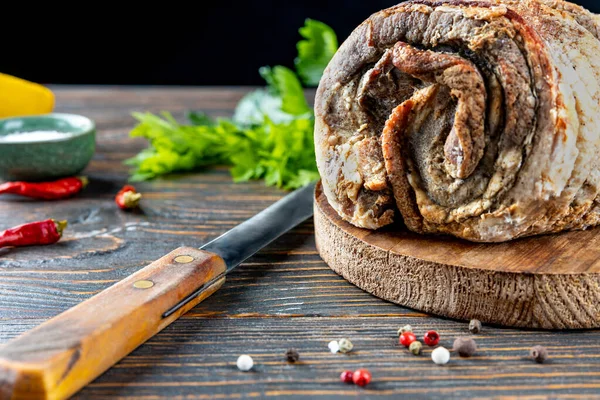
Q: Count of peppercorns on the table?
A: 14